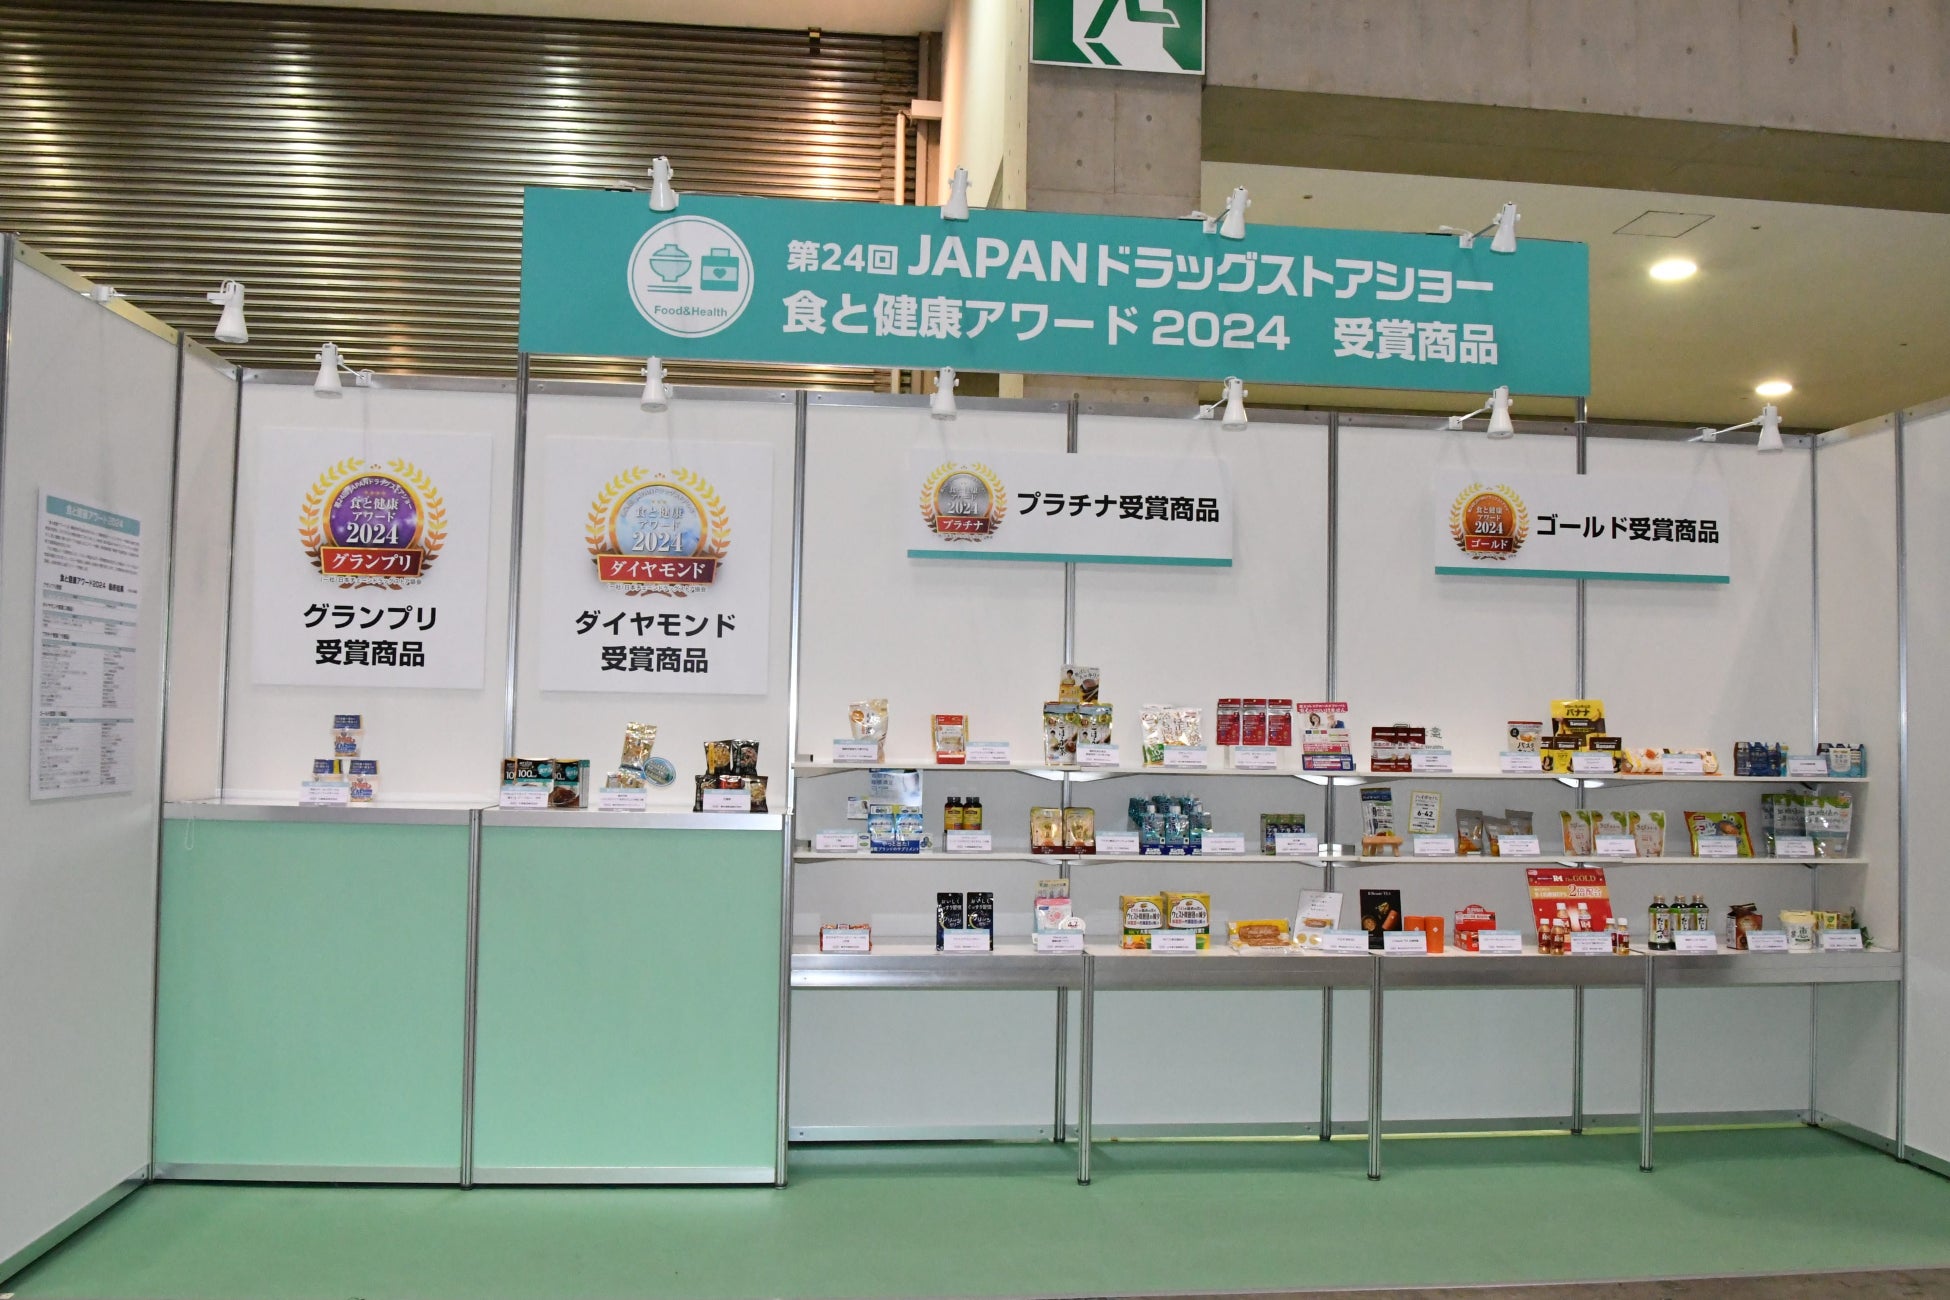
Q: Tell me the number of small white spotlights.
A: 11